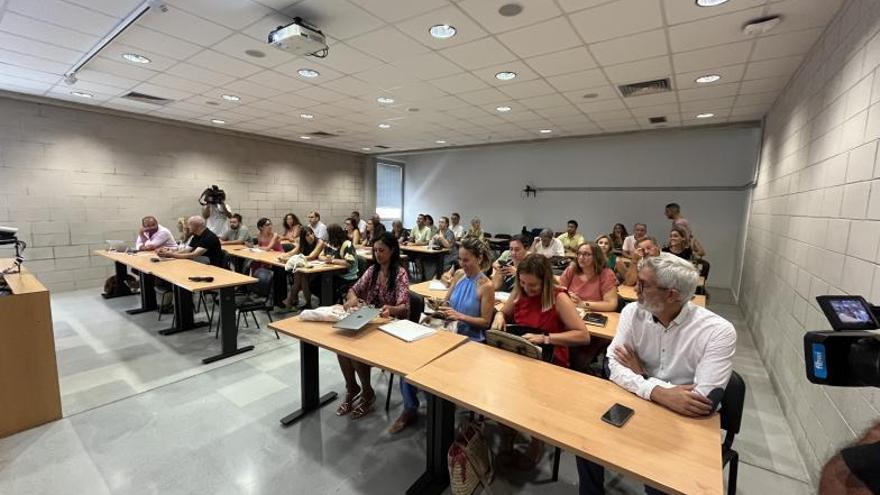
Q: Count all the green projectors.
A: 0